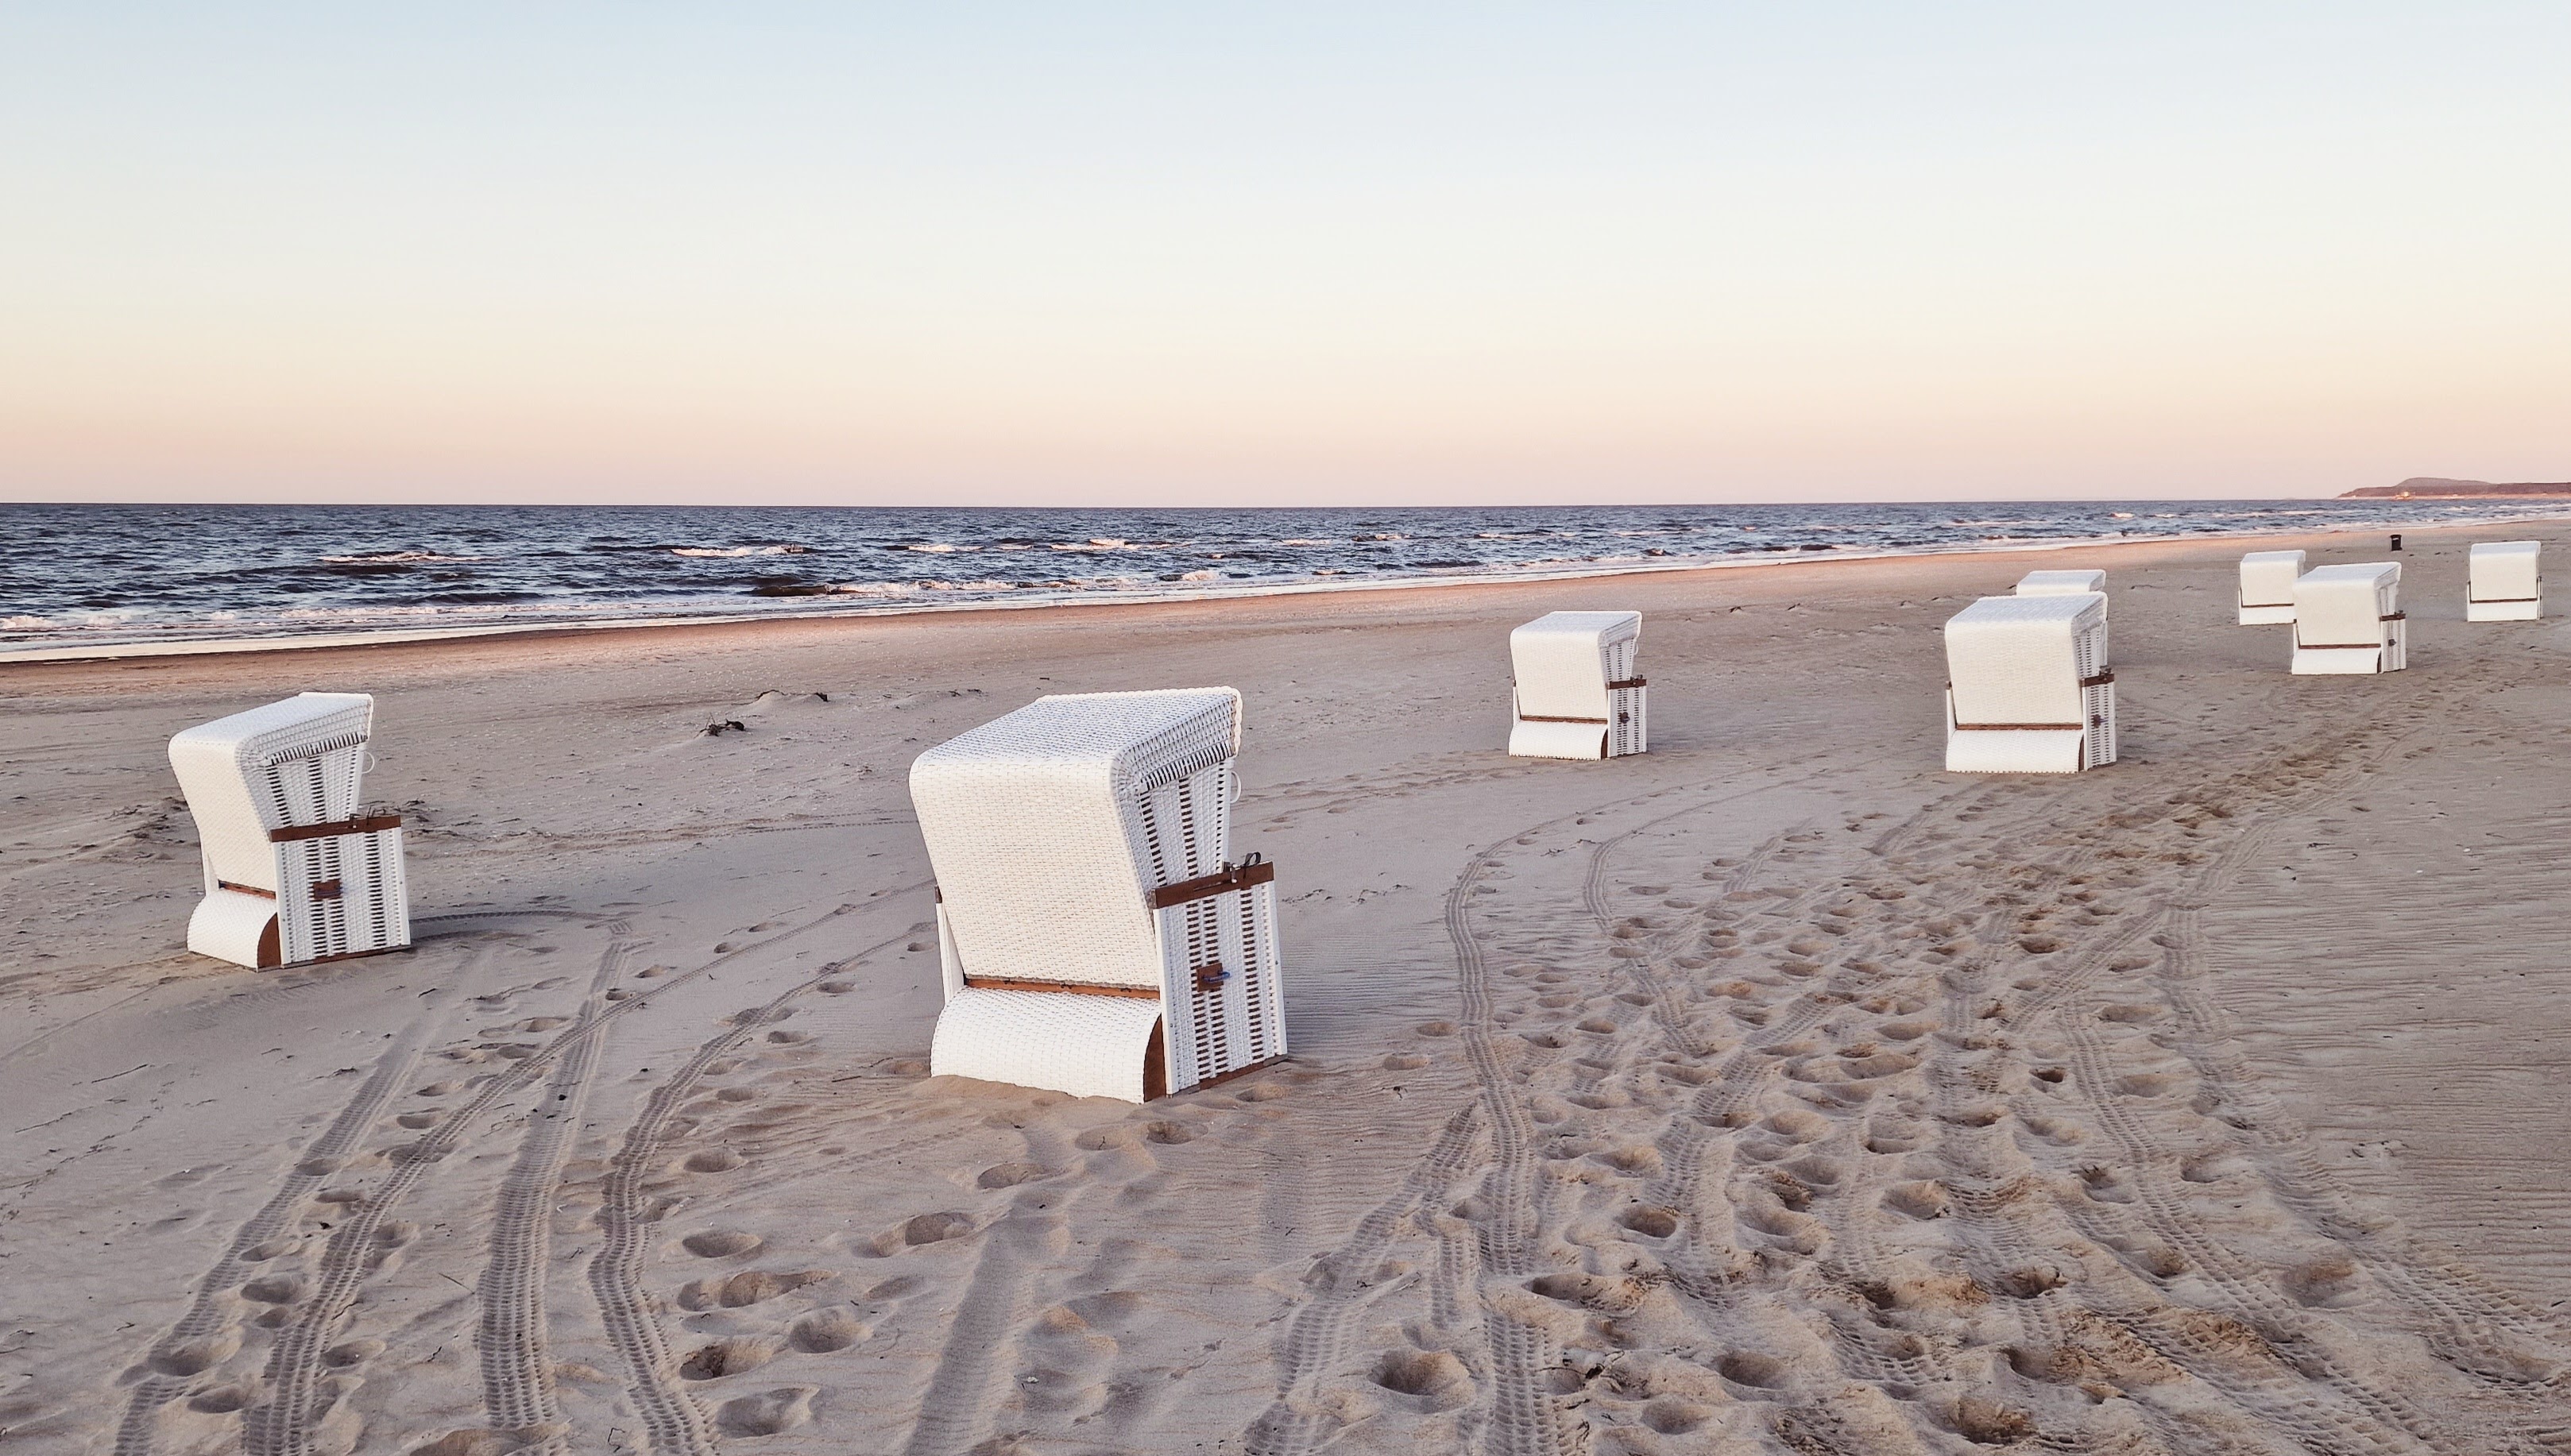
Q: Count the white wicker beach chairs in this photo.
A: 8